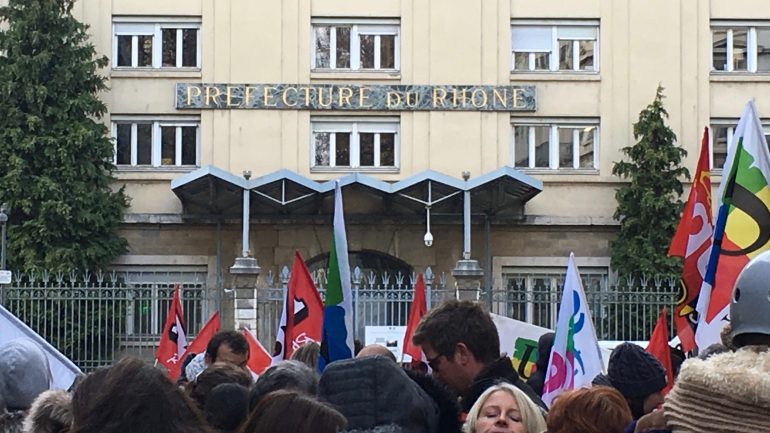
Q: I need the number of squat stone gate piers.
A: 2